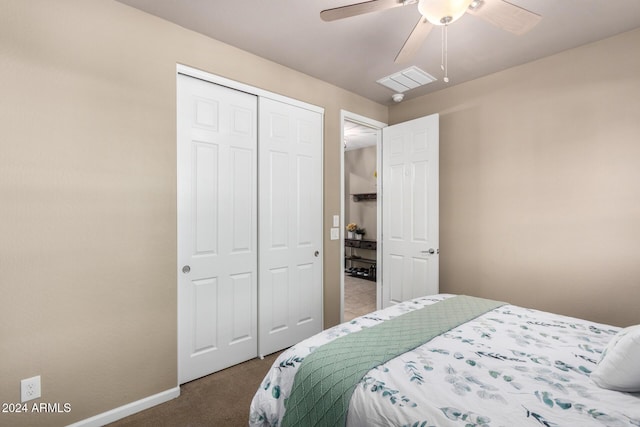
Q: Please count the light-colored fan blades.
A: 3